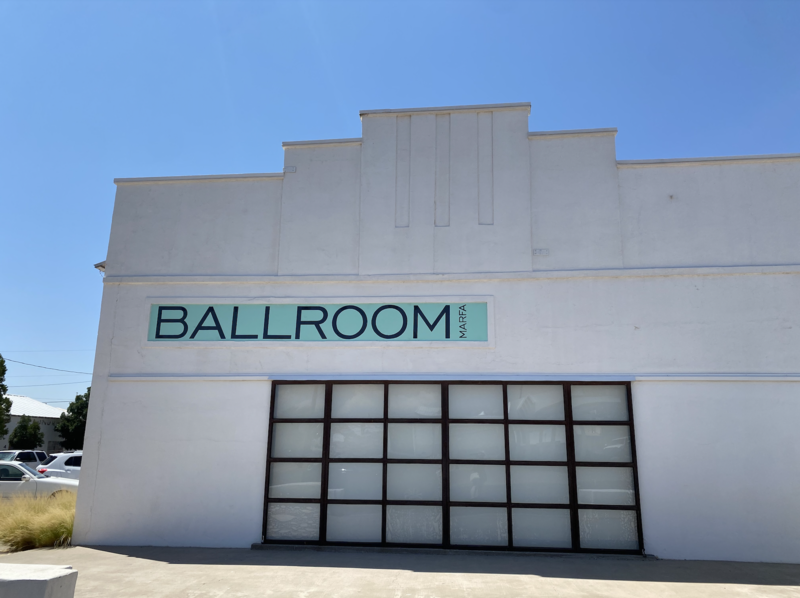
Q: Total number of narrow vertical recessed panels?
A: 3